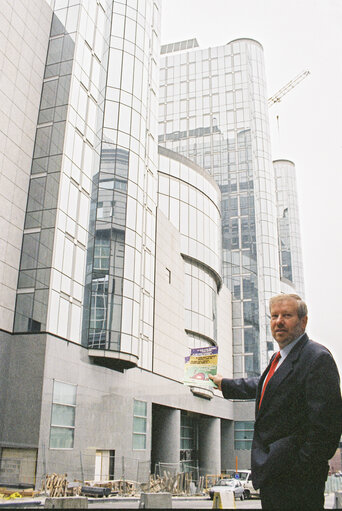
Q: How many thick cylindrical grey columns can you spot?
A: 2